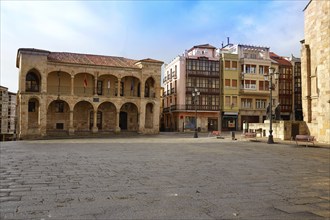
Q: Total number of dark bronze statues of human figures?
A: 2